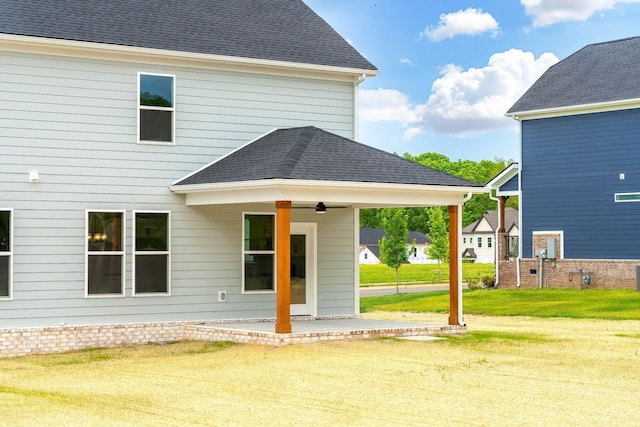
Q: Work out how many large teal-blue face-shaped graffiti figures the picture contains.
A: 0